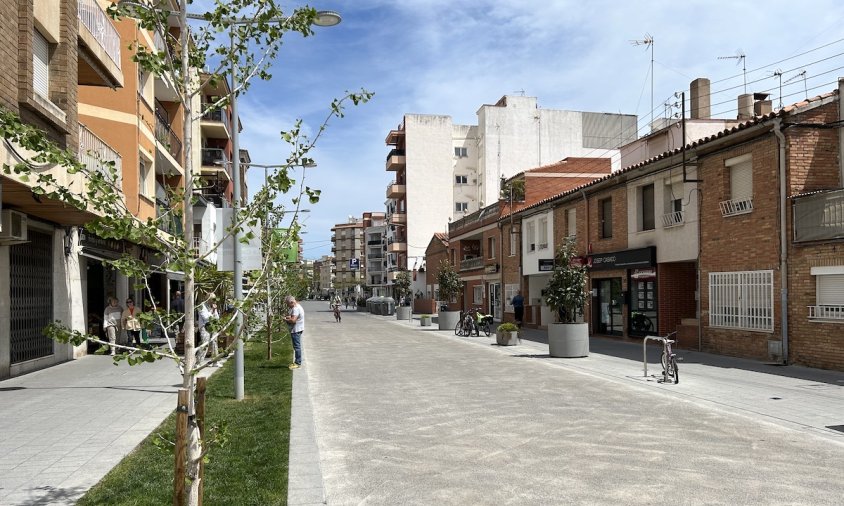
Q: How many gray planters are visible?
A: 5